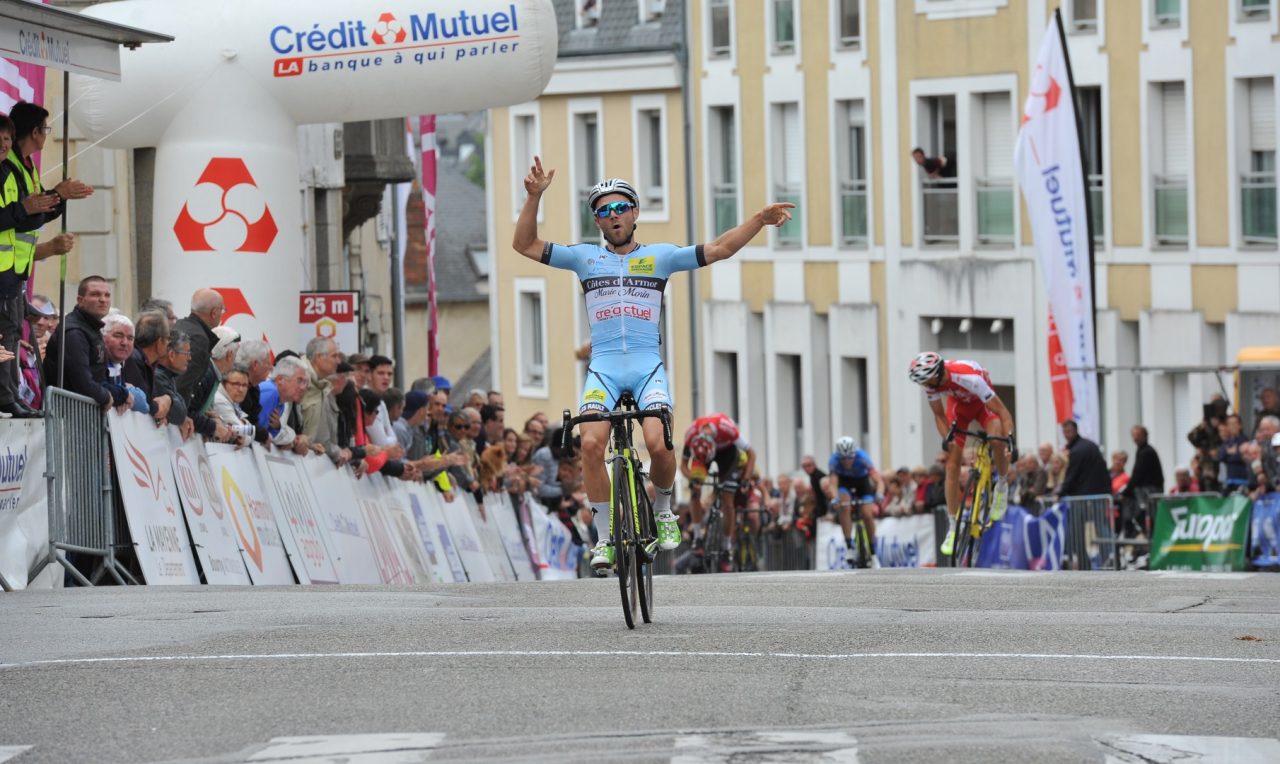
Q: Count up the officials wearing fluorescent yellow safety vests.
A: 2